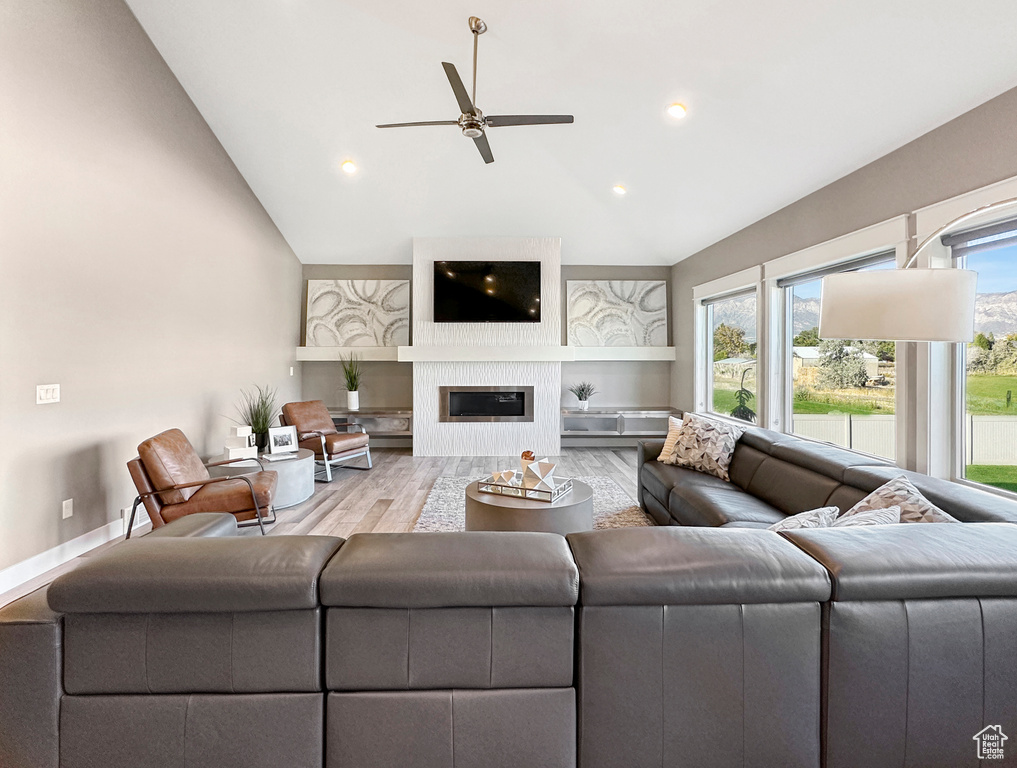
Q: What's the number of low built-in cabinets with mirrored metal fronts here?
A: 2